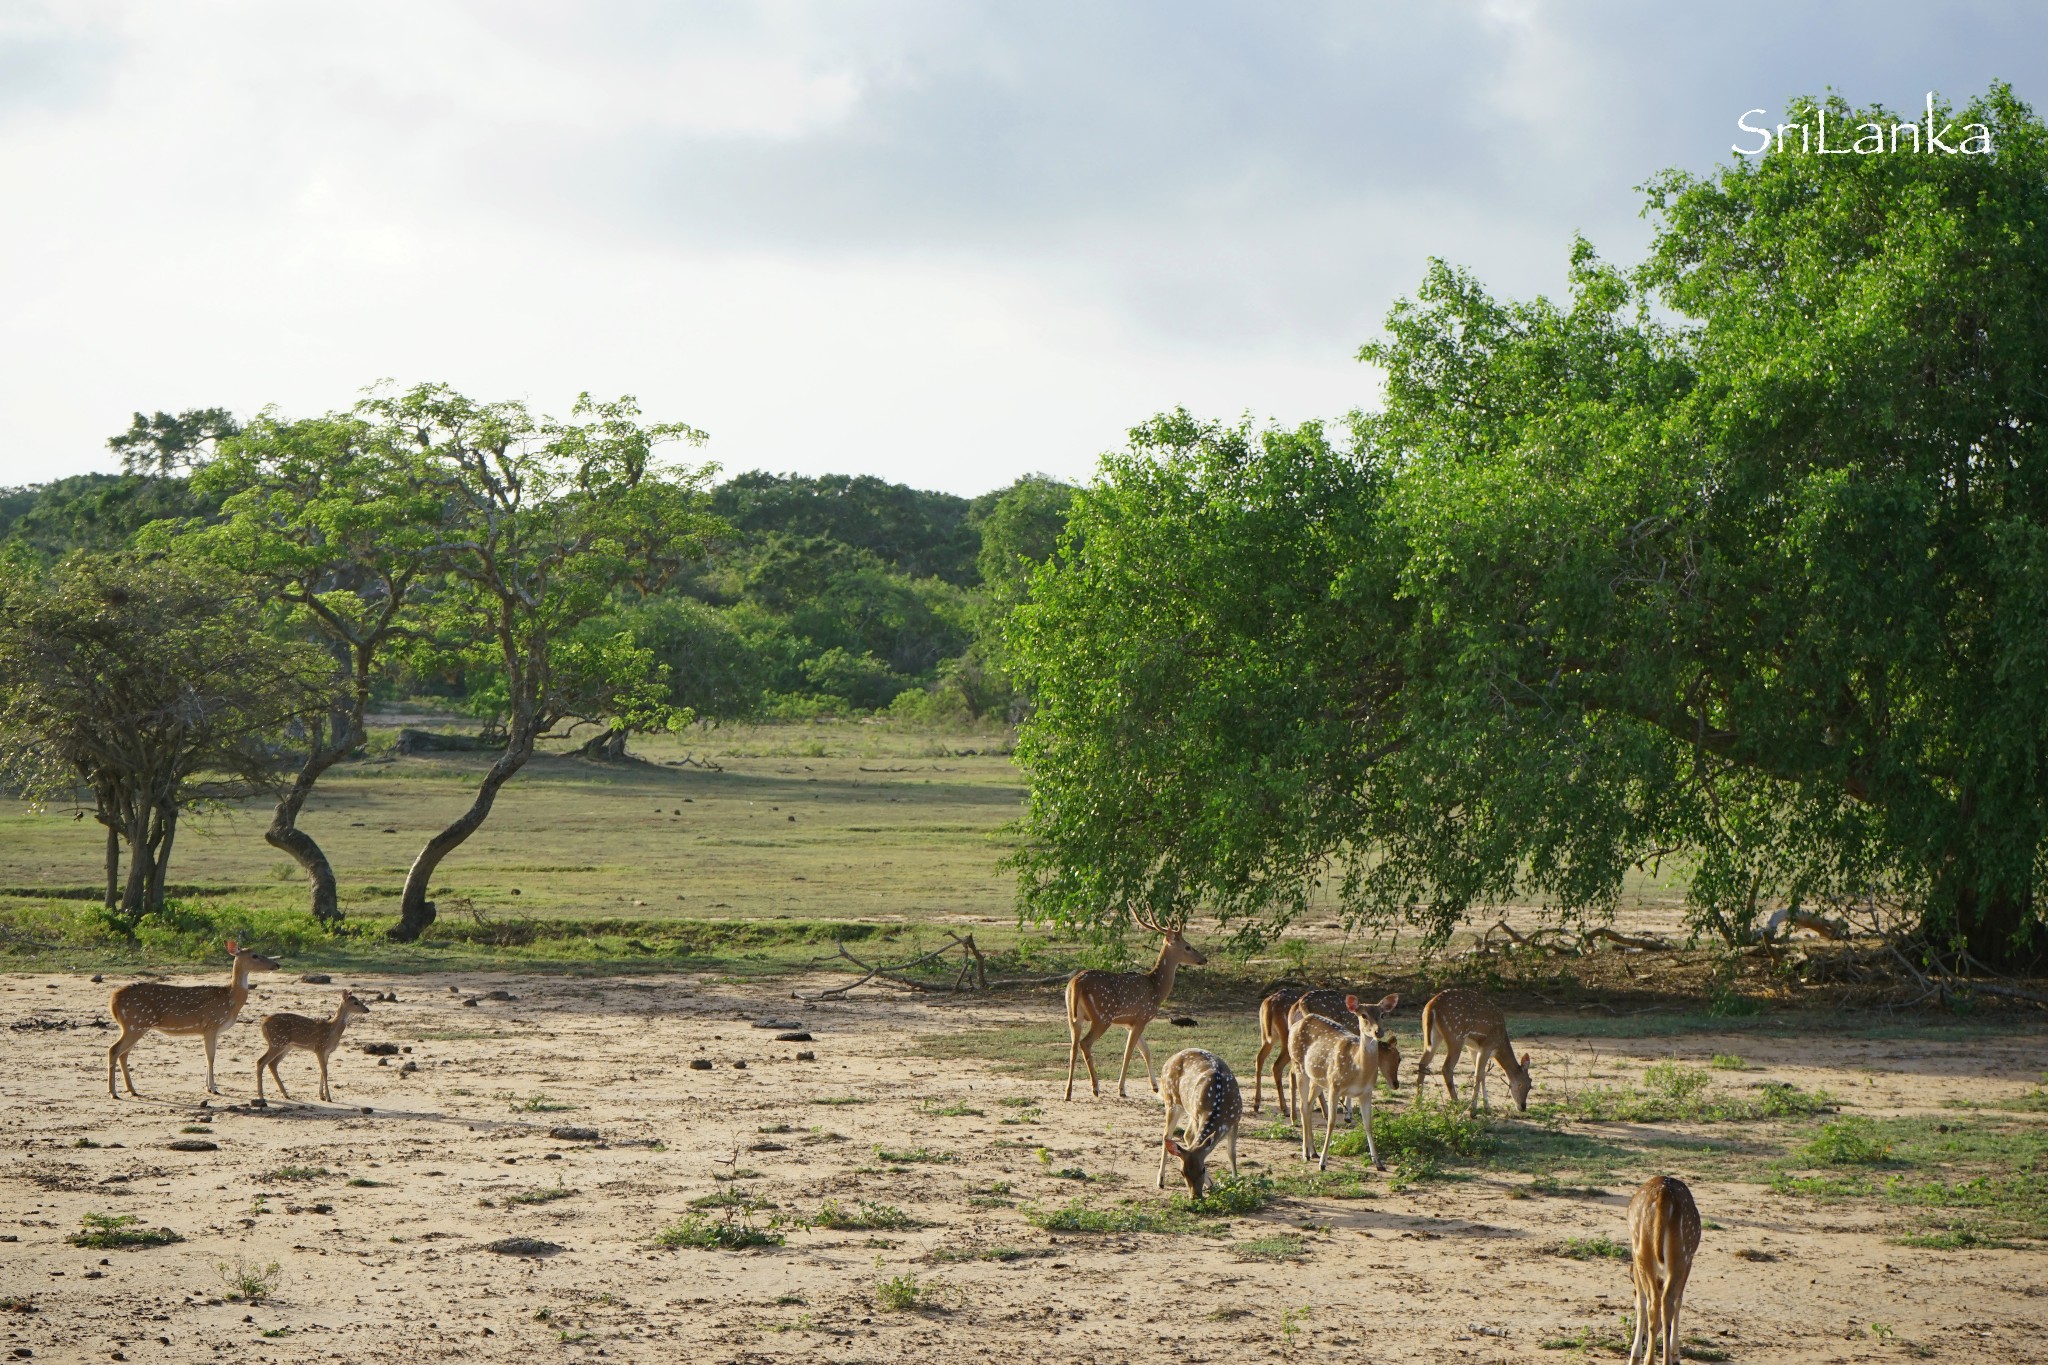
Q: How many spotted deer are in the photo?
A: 9